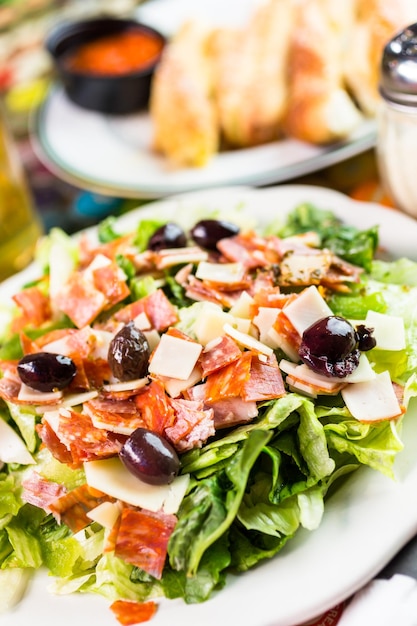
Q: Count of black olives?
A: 6